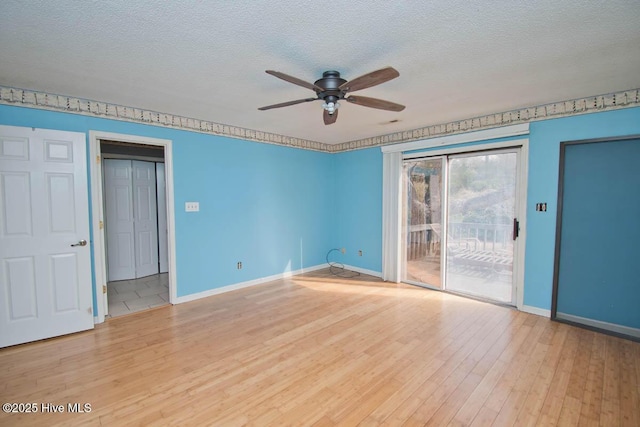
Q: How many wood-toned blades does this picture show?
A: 5